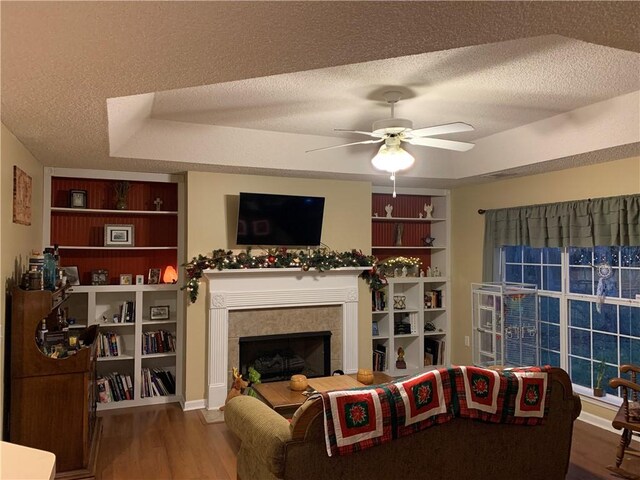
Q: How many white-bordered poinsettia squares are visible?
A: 4